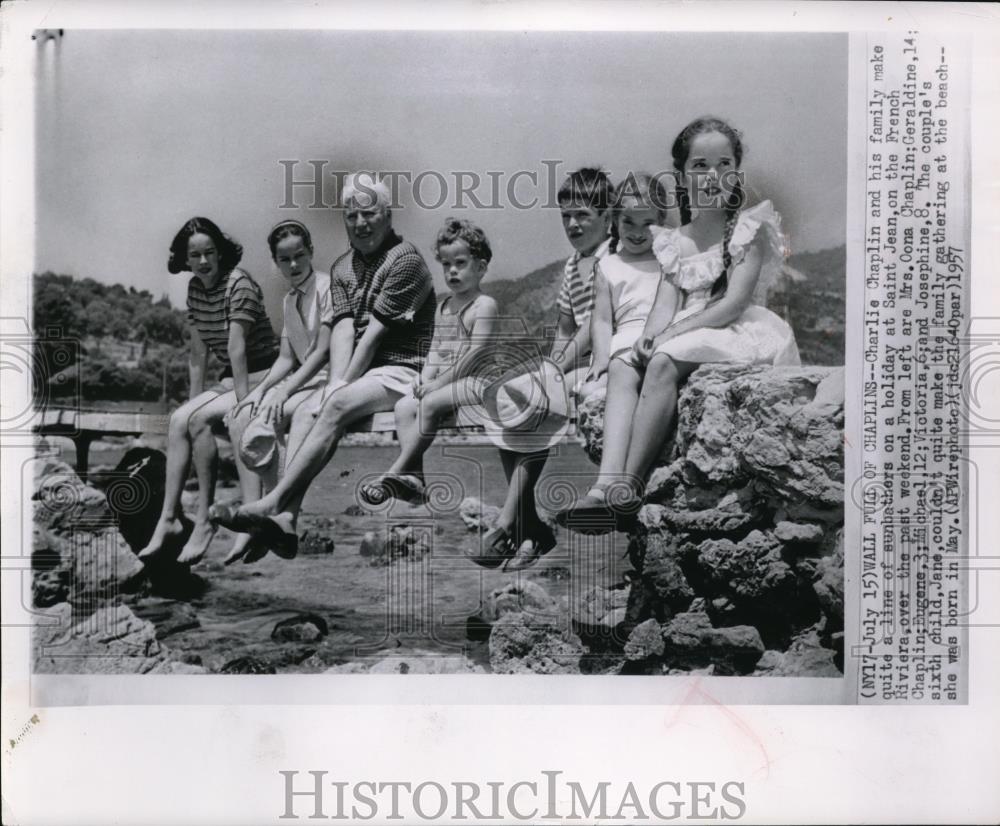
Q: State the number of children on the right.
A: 4